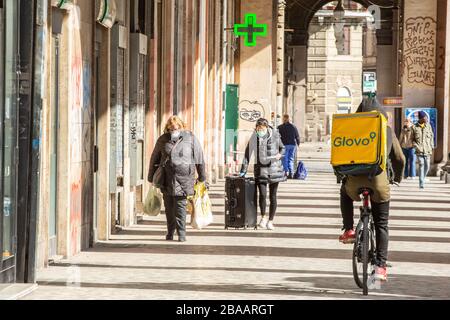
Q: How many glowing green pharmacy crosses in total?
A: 1